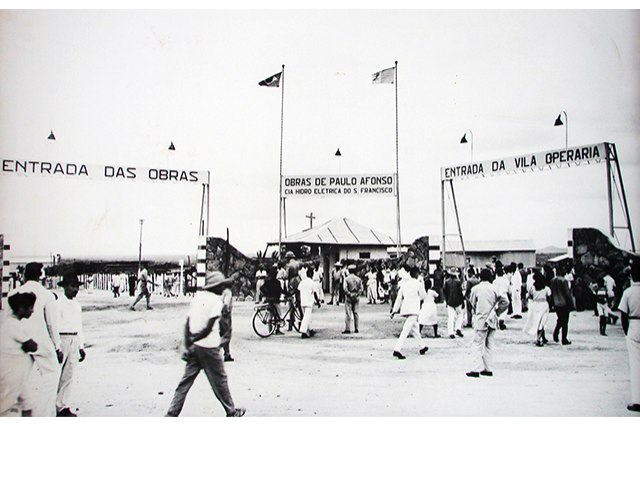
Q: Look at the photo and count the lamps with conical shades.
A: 5